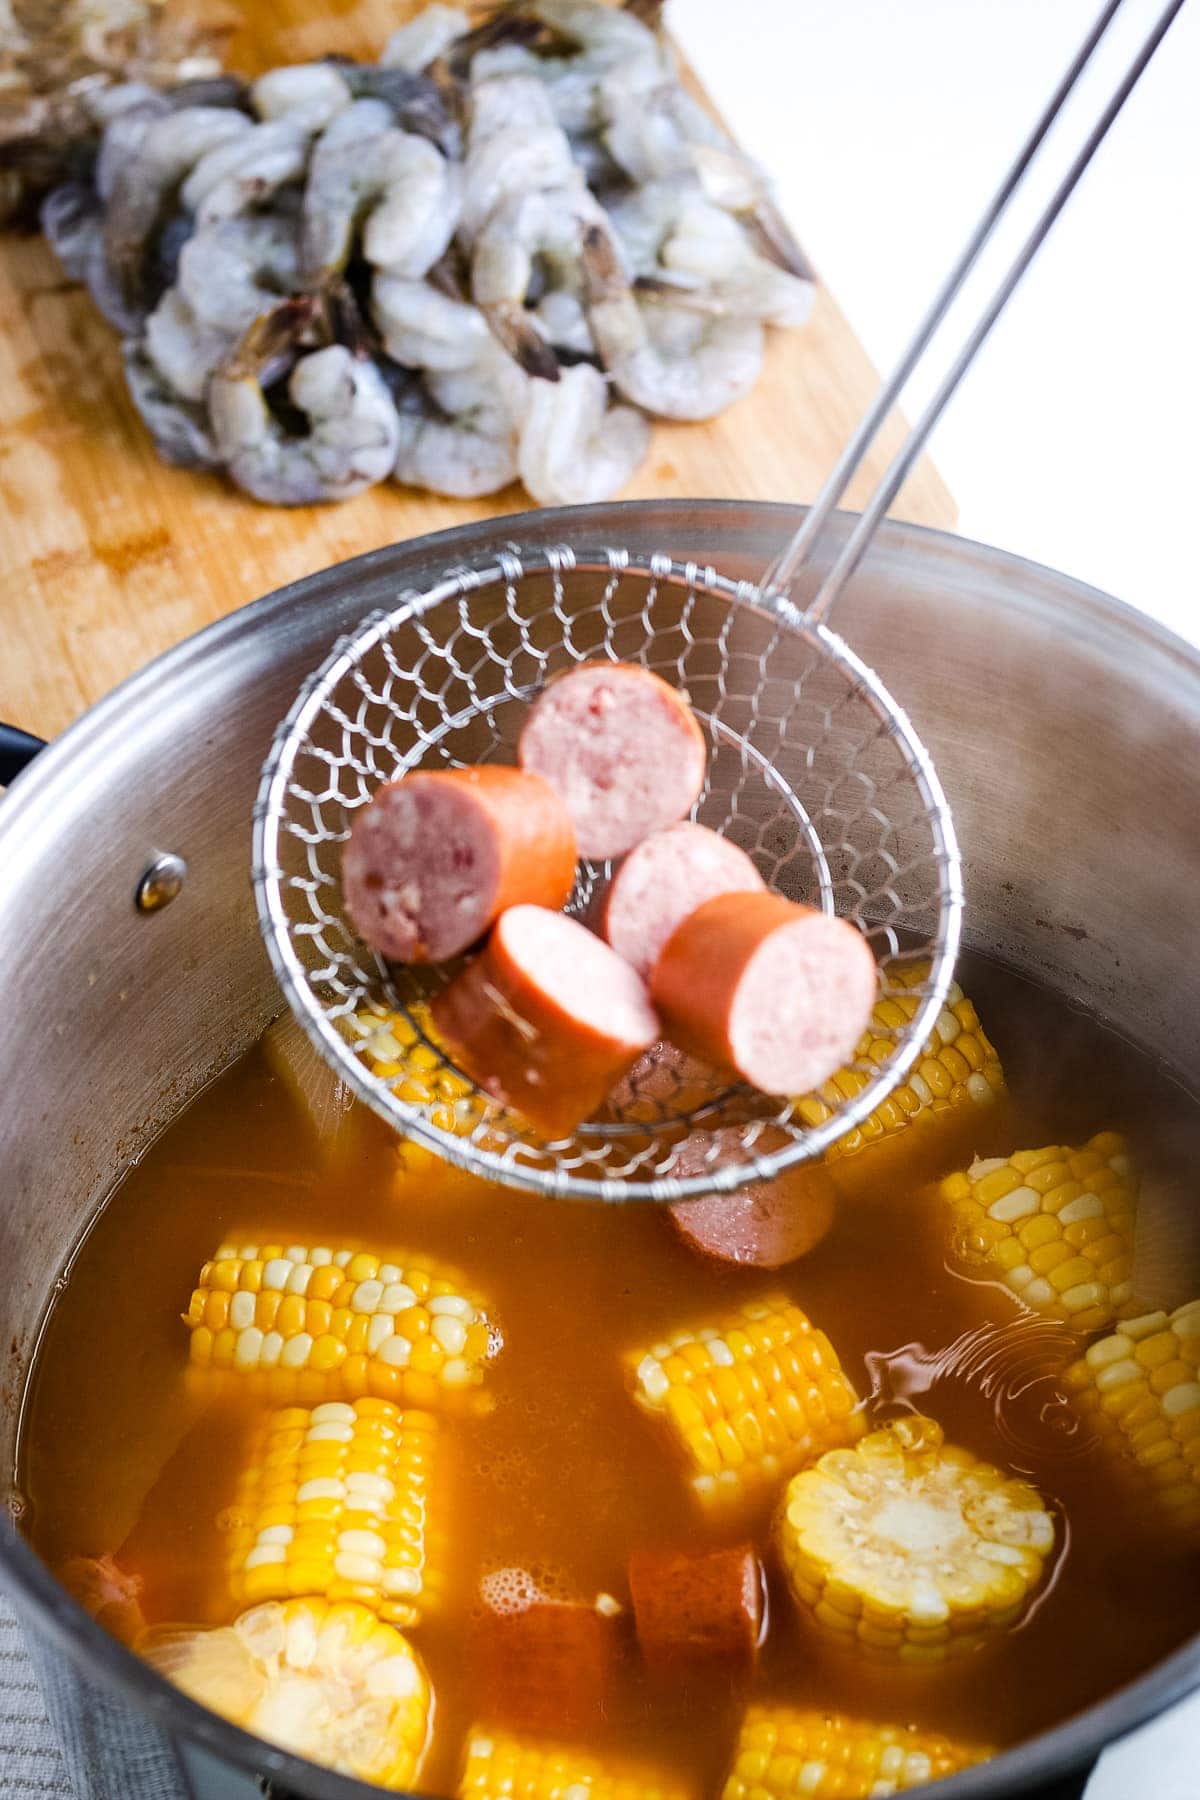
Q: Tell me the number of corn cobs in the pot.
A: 11